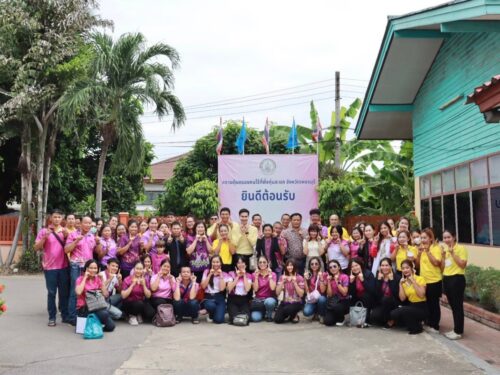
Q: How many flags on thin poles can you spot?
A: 5